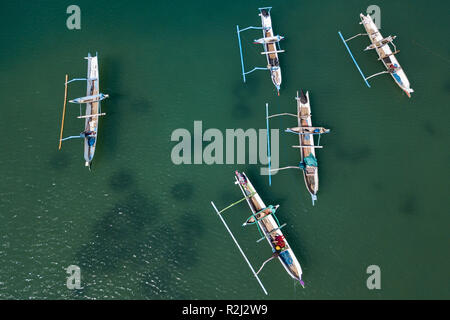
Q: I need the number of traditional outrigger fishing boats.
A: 5